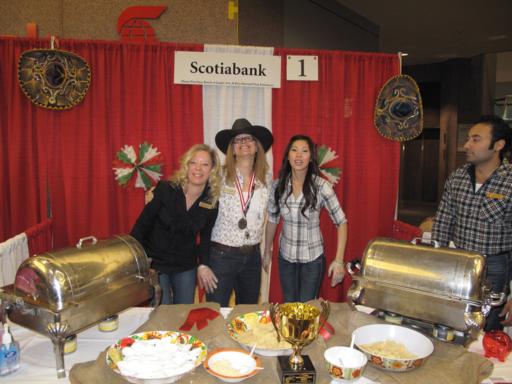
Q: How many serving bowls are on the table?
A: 5